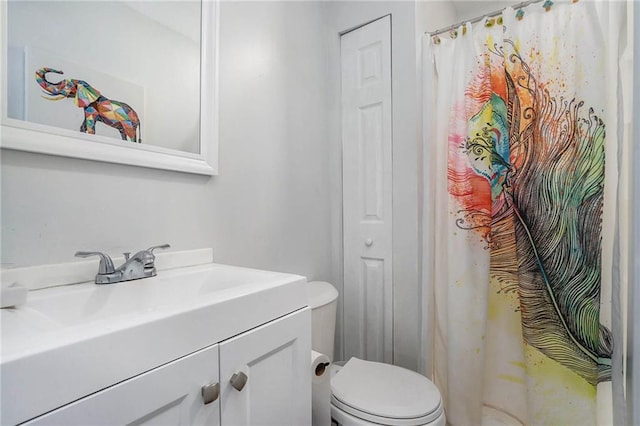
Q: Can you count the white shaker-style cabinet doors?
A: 2